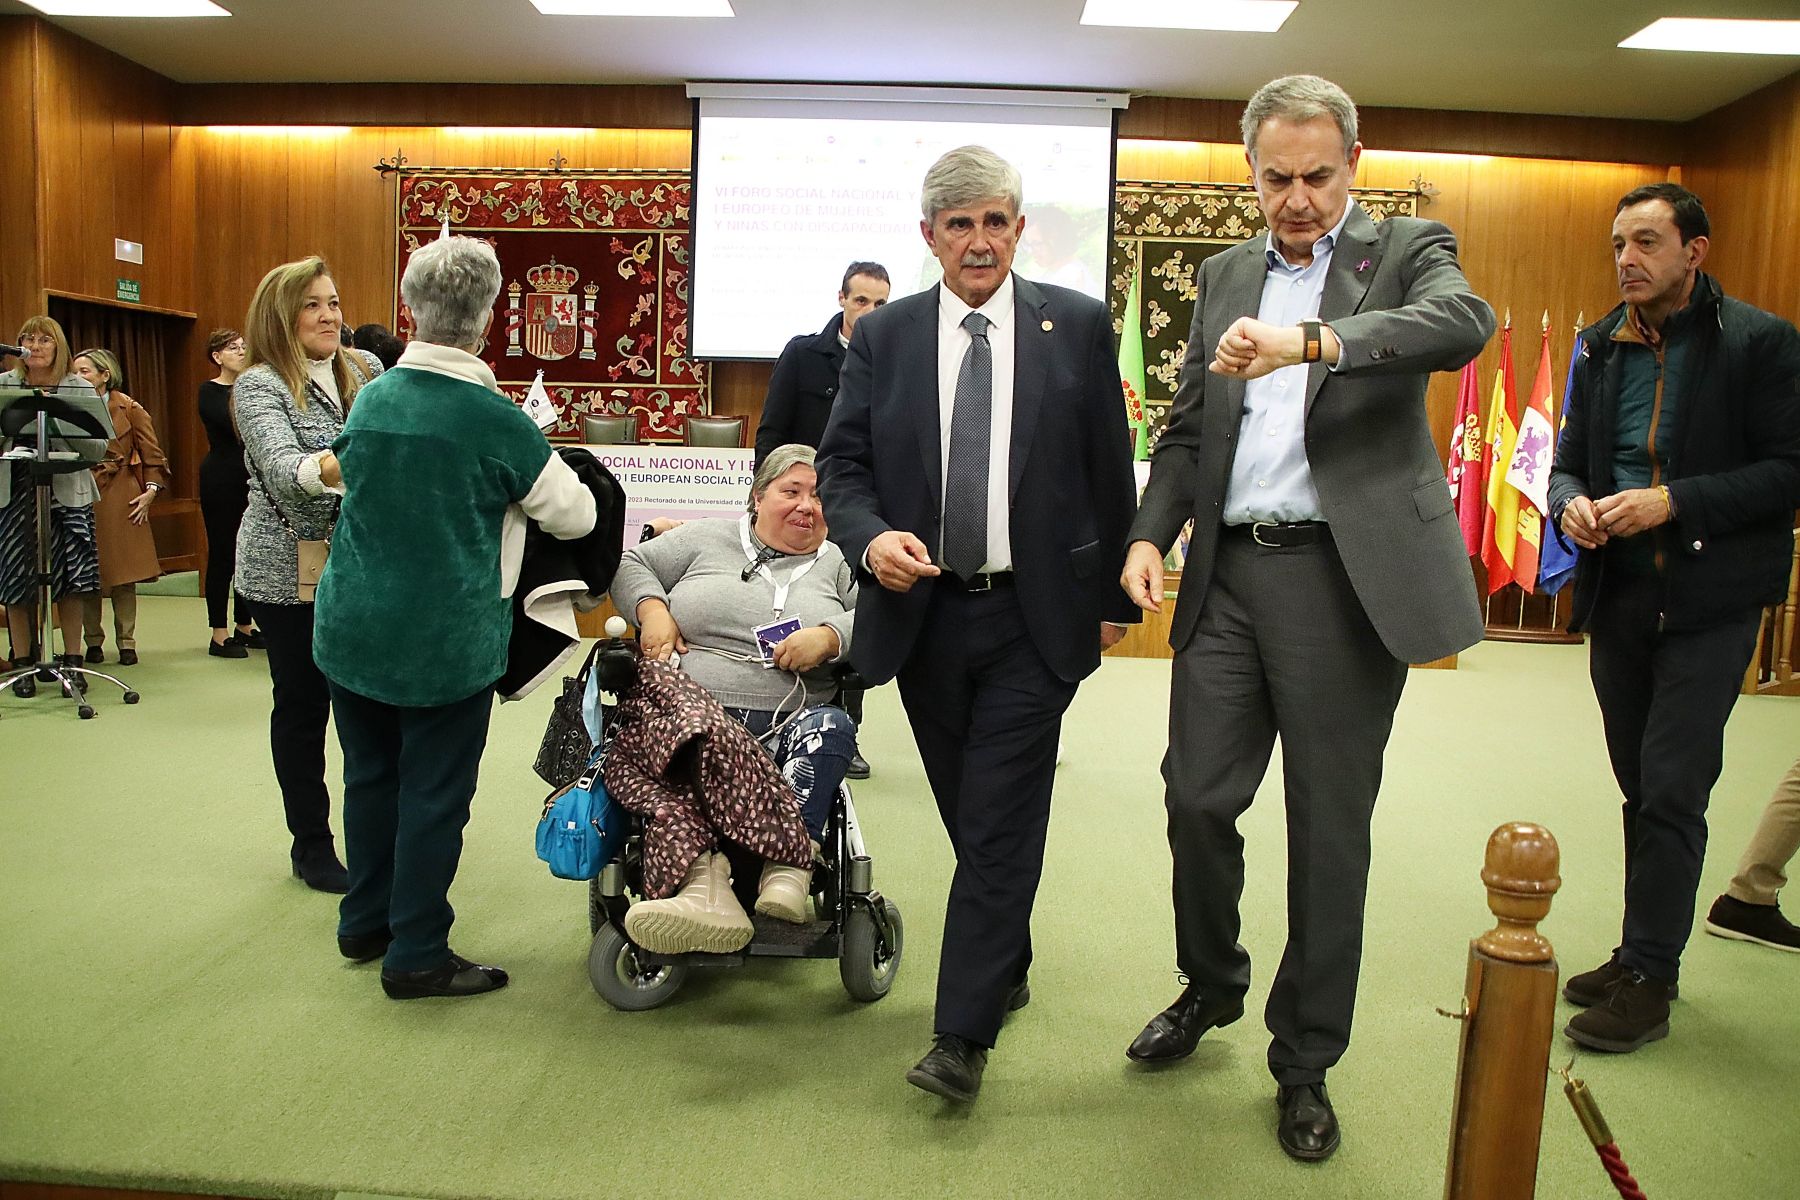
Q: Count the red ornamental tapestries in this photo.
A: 1